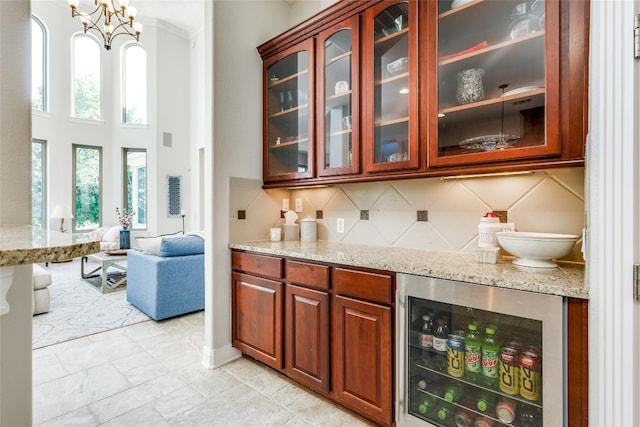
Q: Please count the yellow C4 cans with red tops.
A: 2